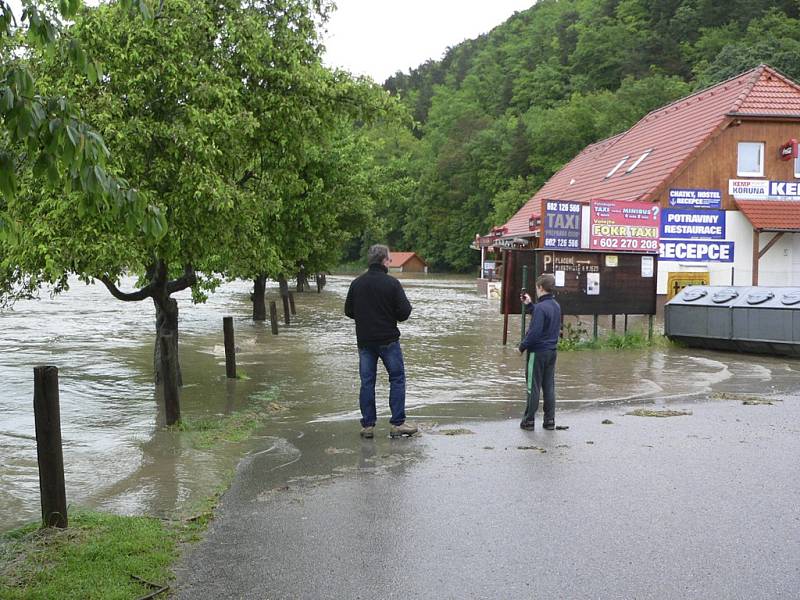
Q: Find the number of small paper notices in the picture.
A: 4